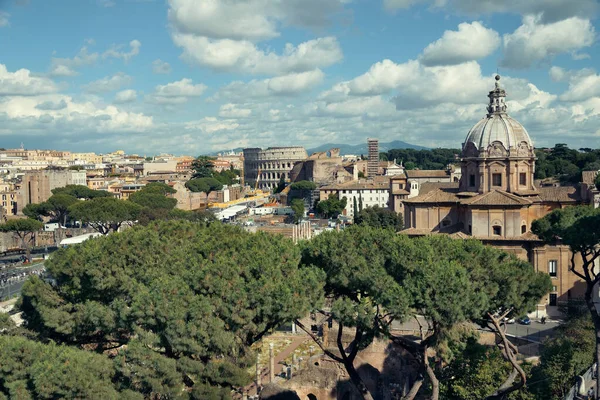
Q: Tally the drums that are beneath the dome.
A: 1